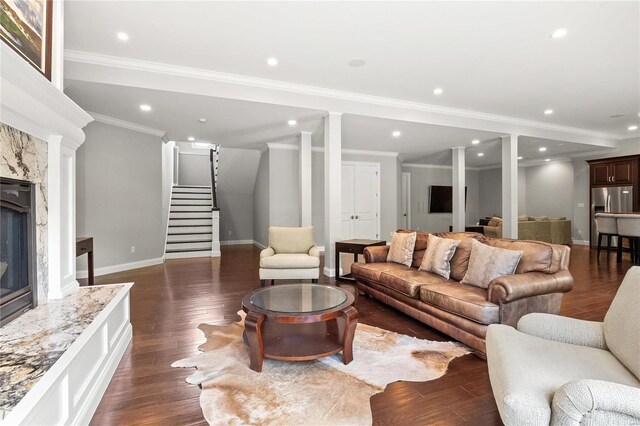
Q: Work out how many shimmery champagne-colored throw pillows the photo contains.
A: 3